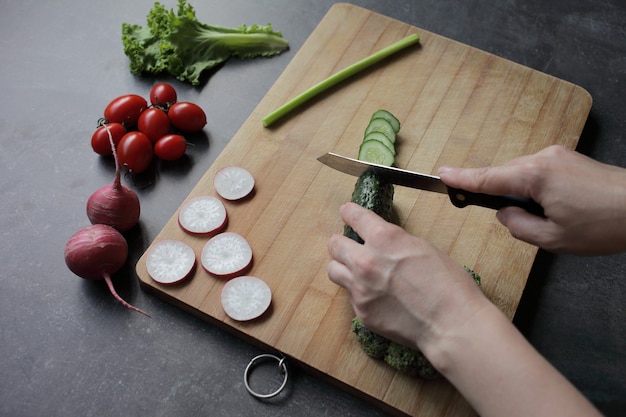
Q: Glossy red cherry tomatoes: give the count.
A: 7